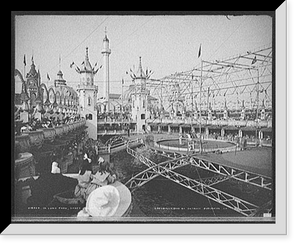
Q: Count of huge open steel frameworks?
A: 1